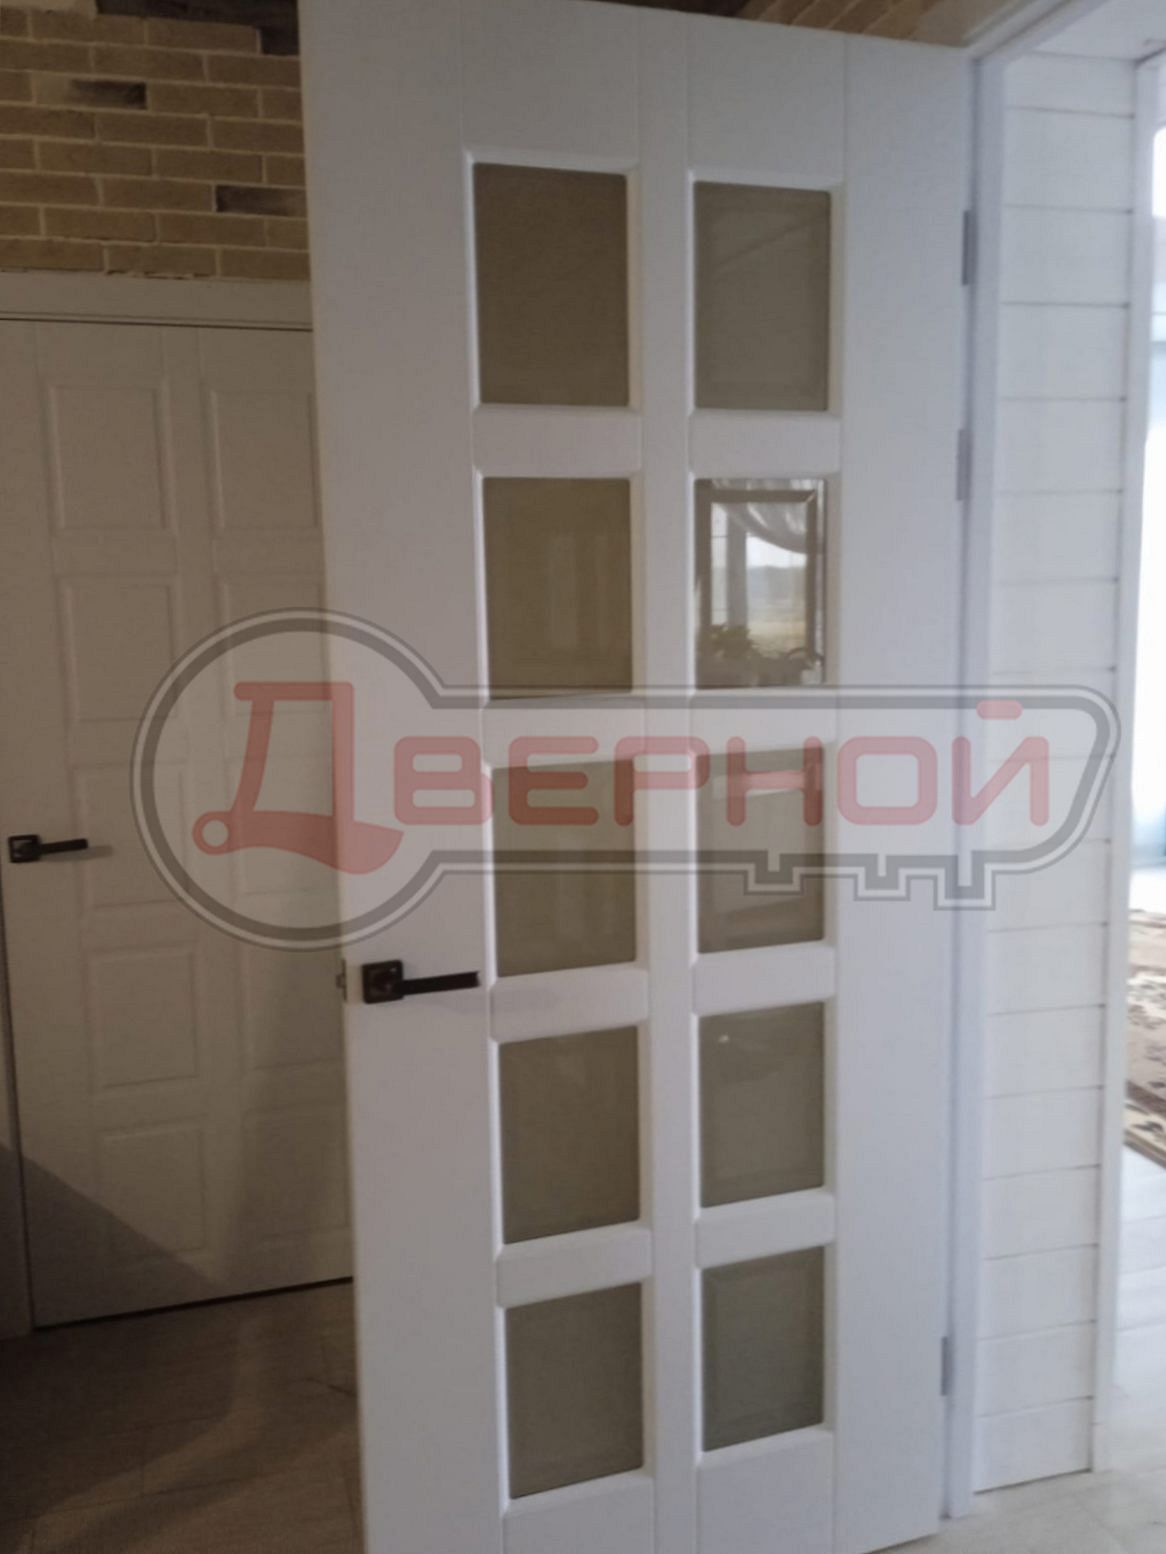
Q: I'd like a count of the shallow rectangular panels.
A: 10